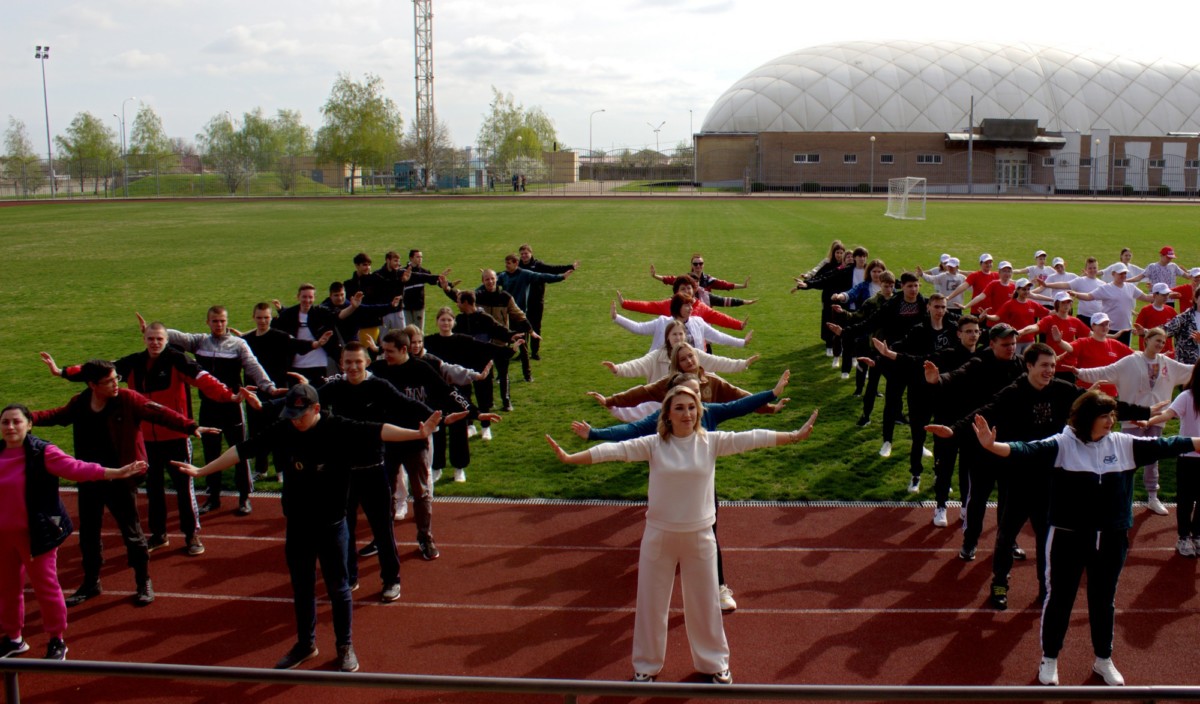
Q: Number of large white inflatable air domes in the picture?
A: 1